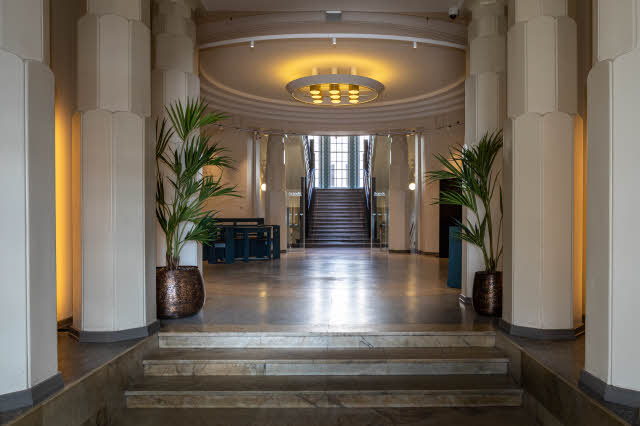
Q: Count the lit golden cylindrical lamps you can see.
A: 9